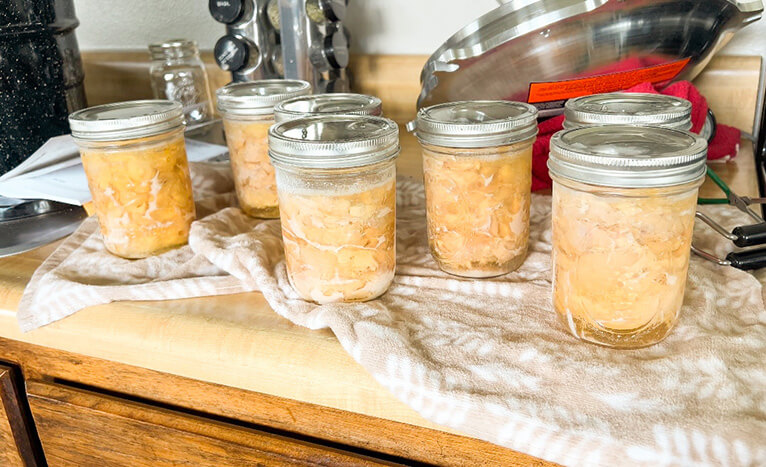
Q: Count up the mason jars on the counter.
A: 8